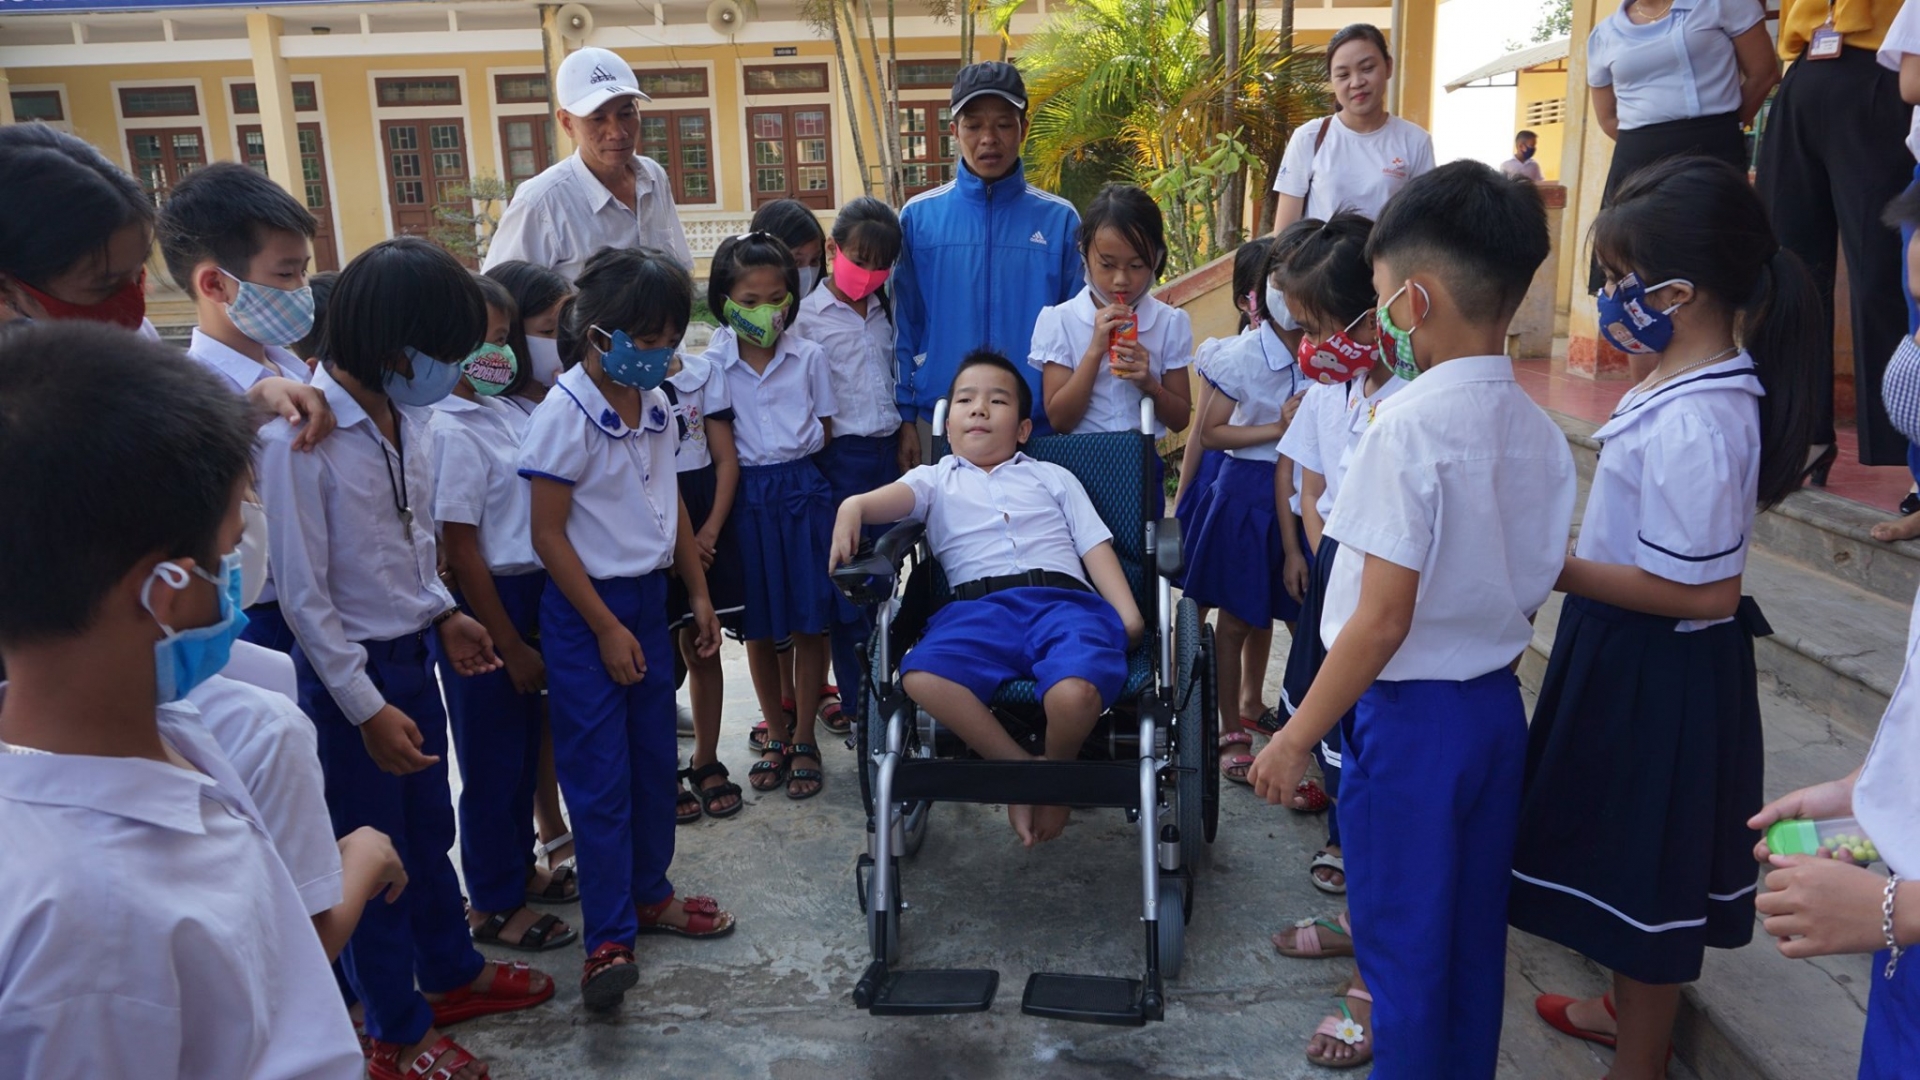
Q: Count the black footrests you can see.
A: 2